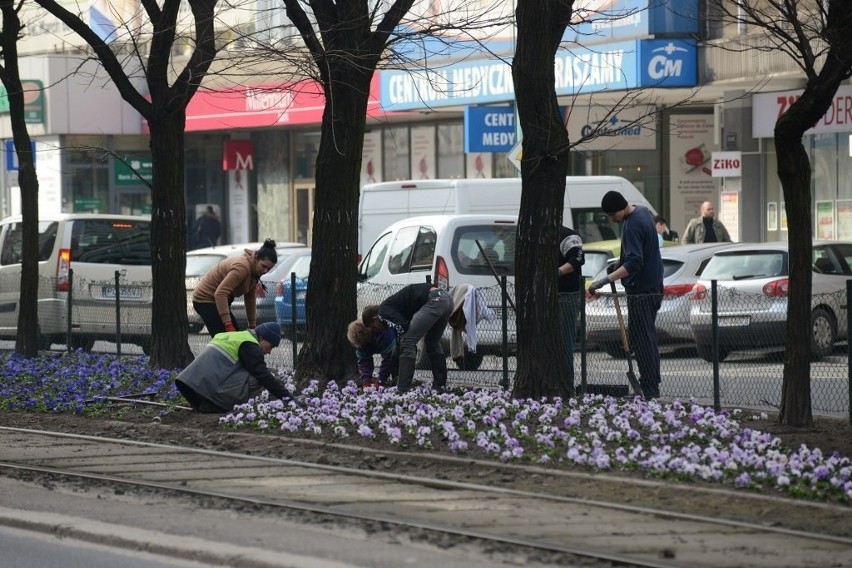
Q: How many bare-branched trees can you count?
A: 5